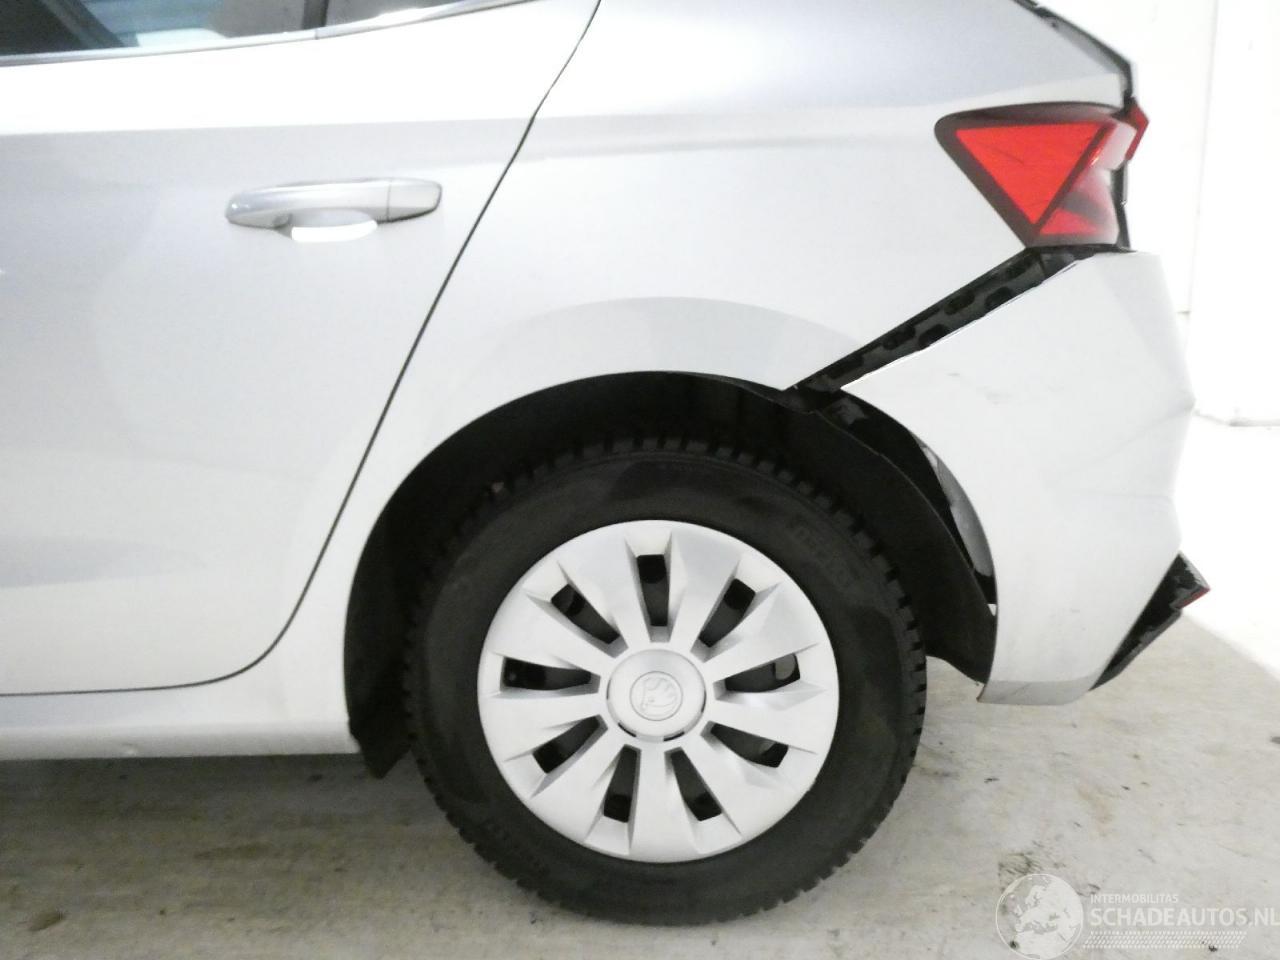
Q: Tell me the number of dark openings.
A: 9